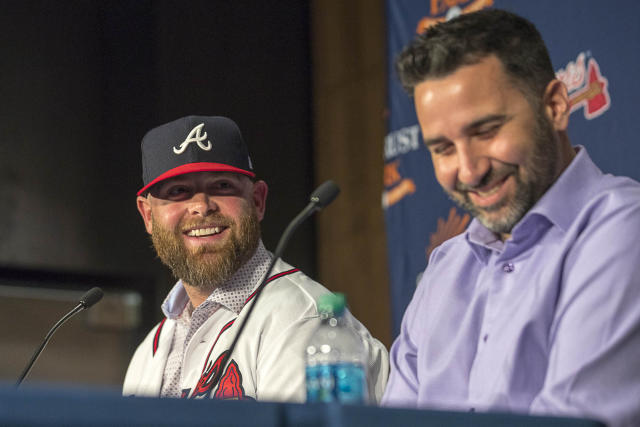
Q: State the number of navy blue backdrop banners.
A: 1